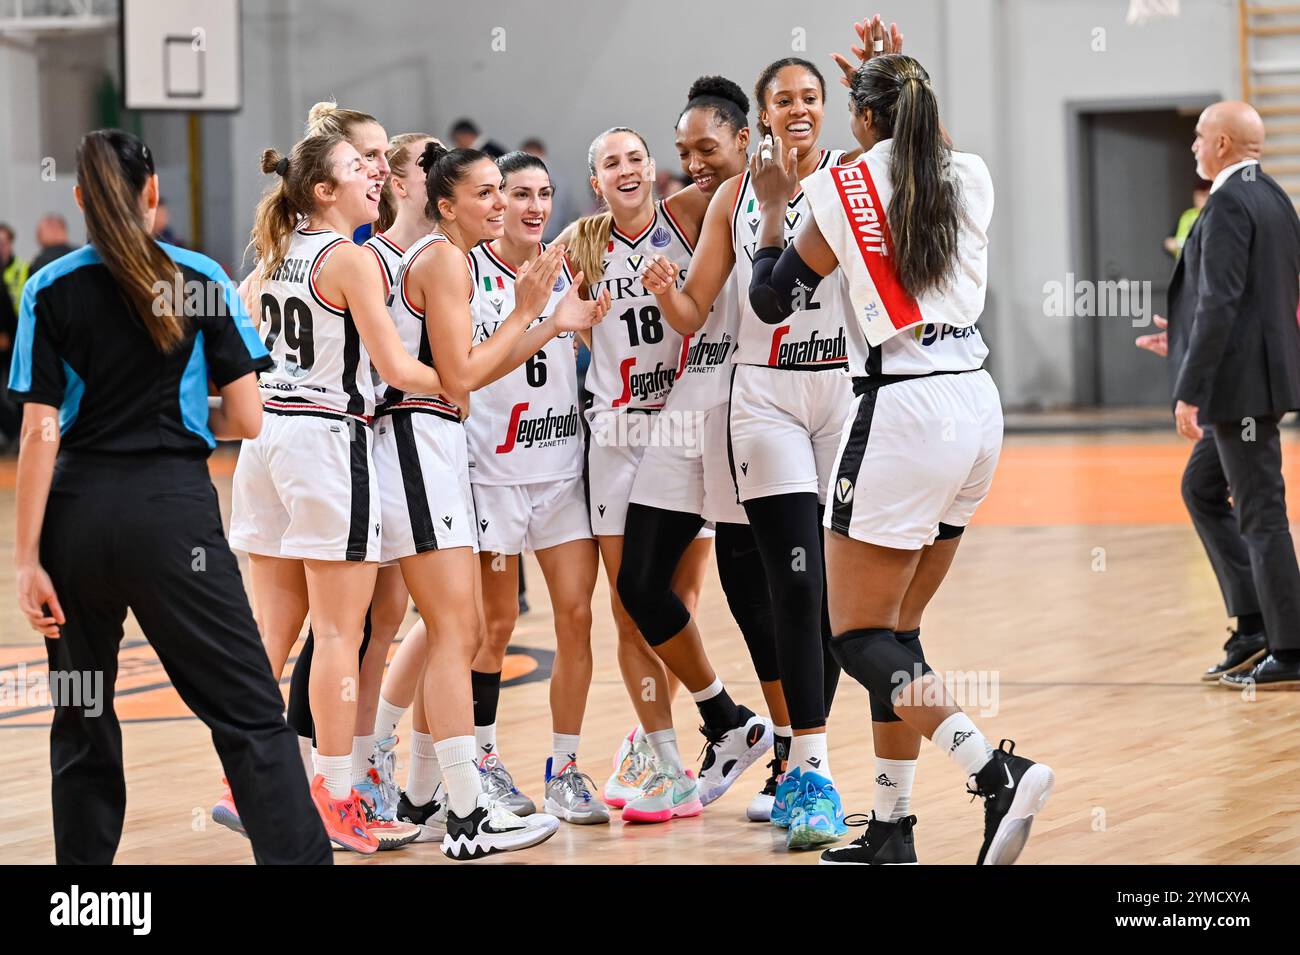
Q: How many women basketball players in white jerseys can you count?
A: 9